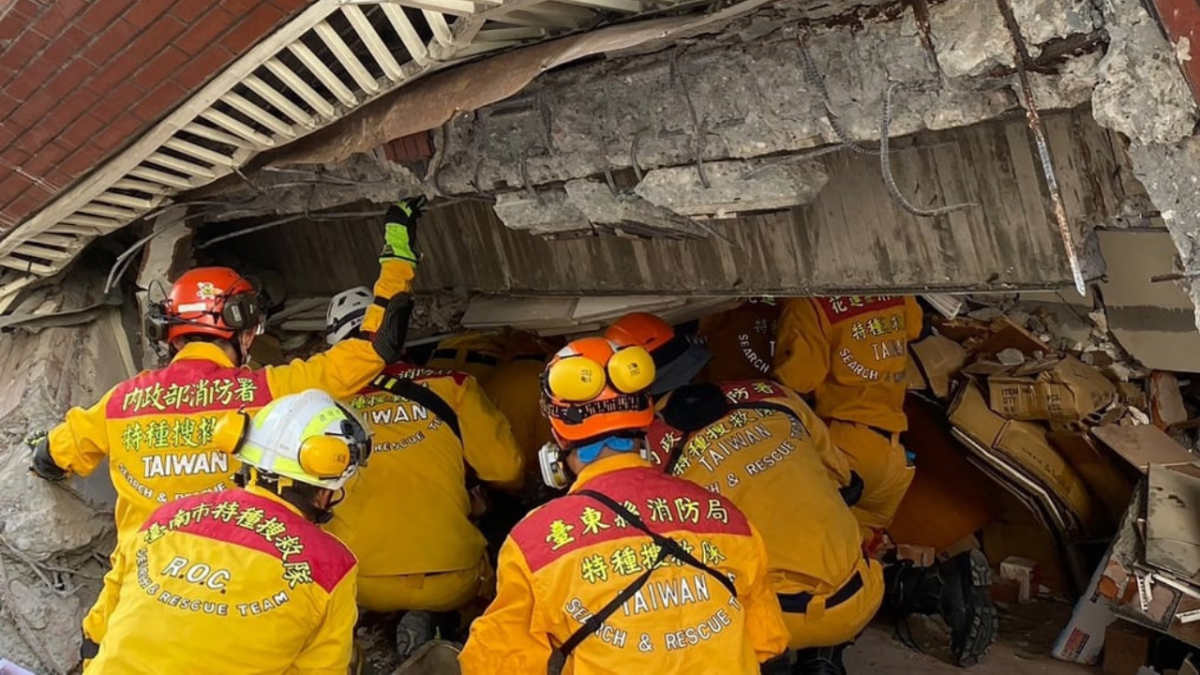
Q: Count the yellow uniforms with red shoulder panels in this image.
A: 7